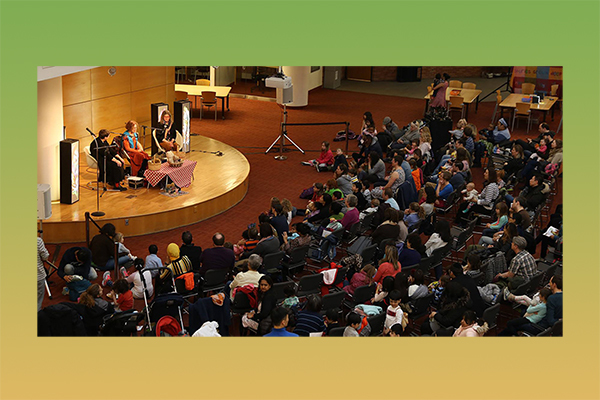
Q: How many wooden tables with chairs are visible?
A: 3